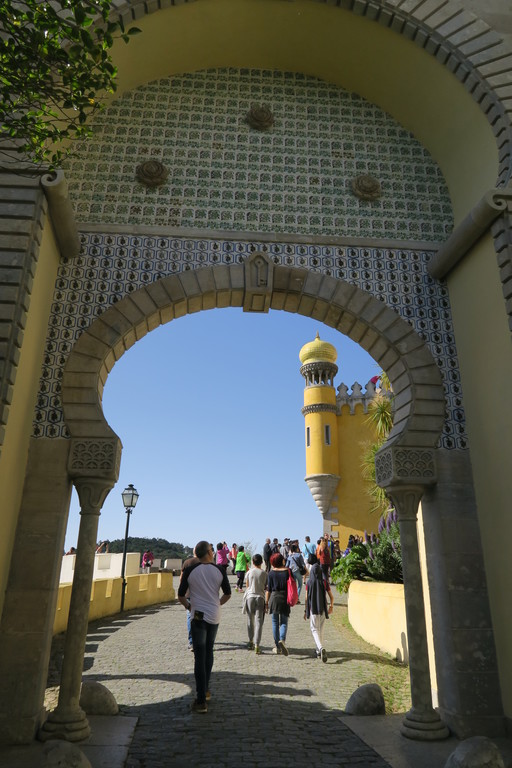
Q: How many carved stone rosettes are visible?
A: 3